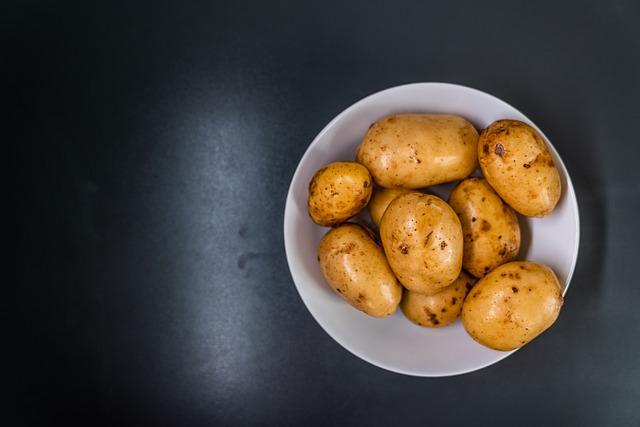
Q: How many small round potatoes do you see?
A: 1